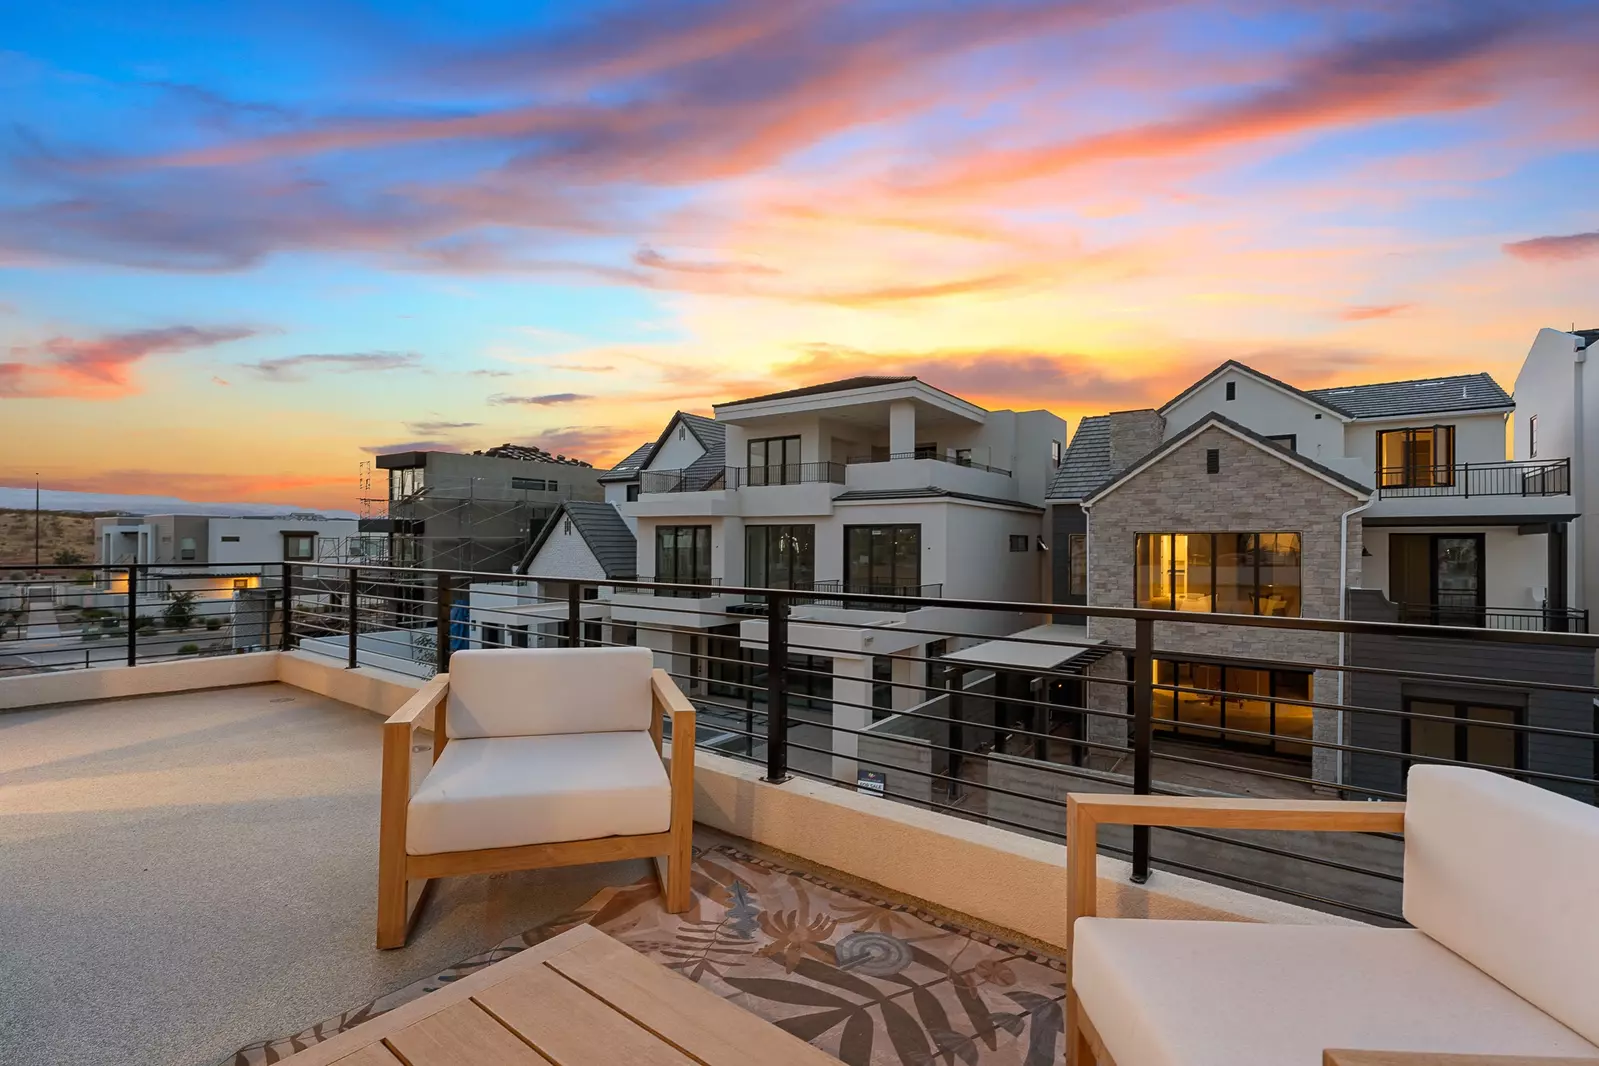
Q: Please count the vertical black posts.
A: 7